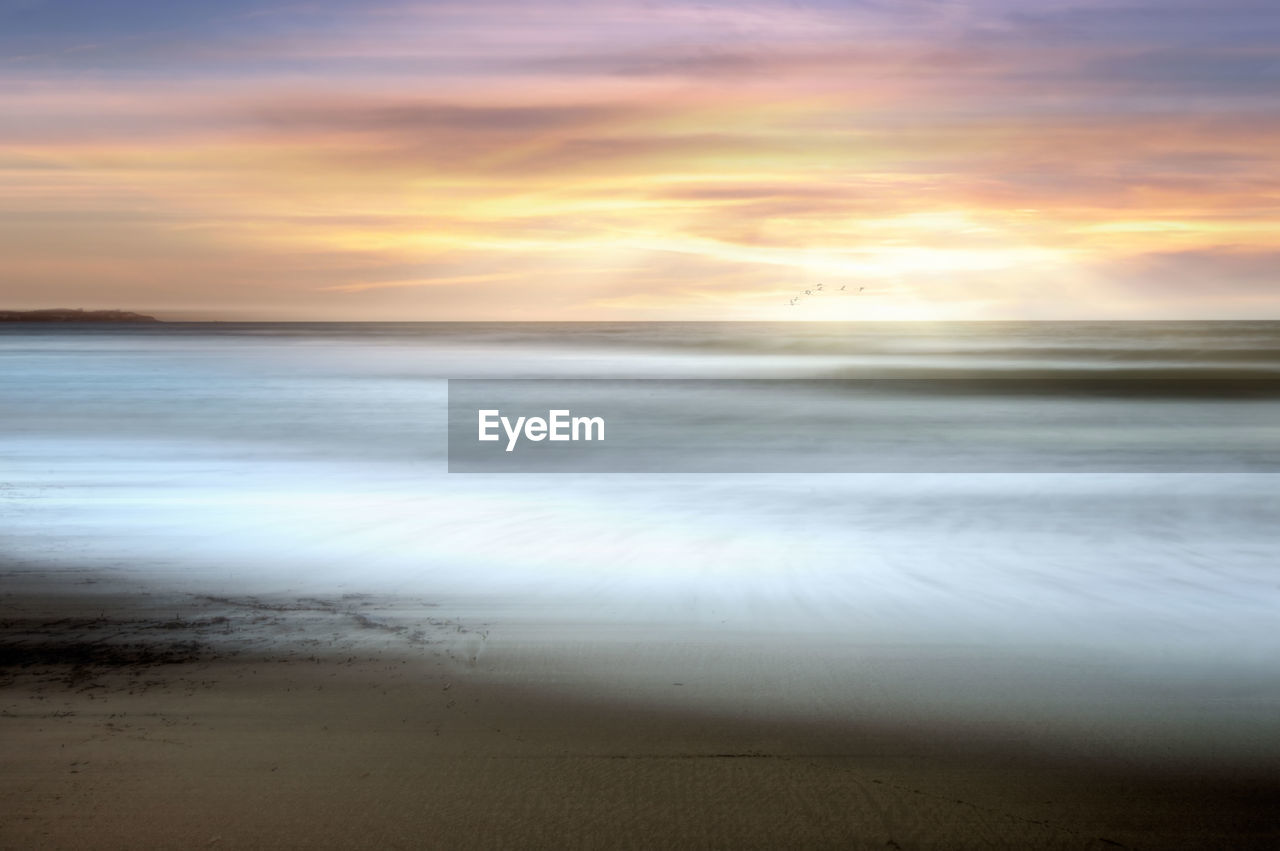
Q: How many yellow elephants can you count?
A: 0